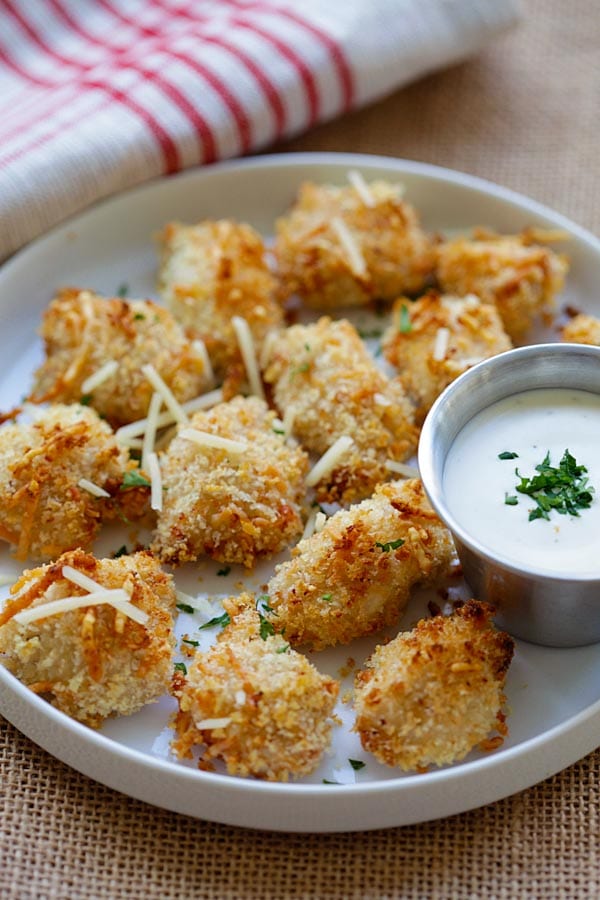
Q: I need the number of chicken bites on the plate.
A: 13